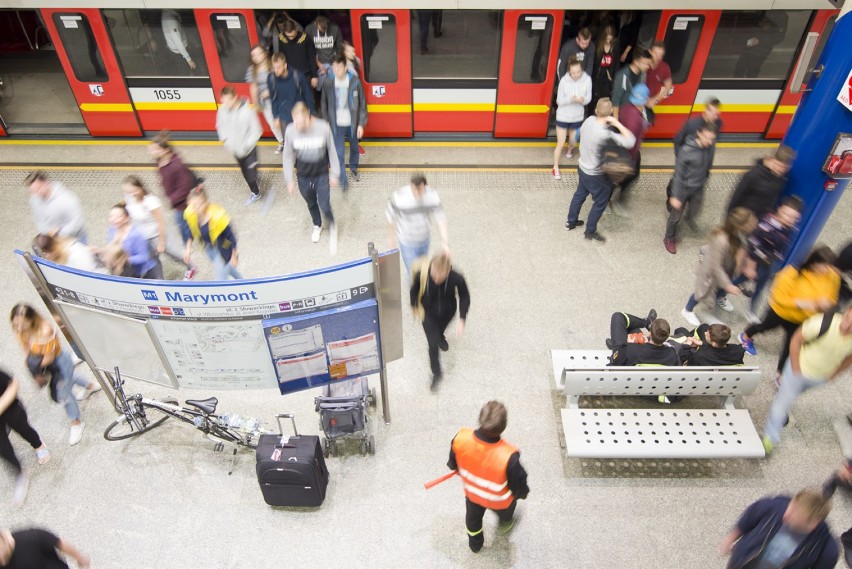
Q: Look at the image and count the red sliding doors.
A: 6